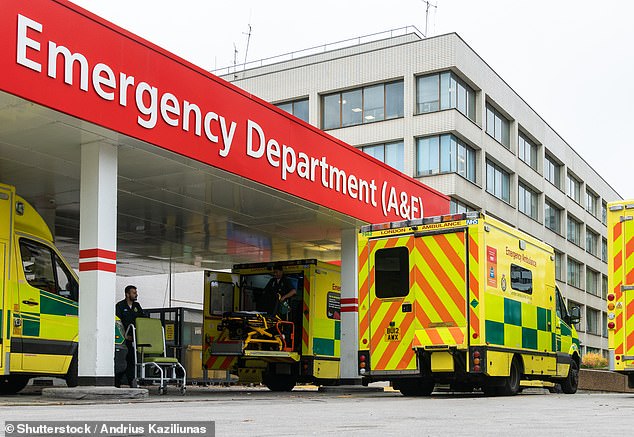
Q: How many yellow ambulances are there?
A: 4